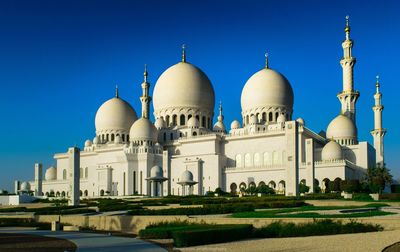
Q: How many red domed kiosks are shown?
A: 0